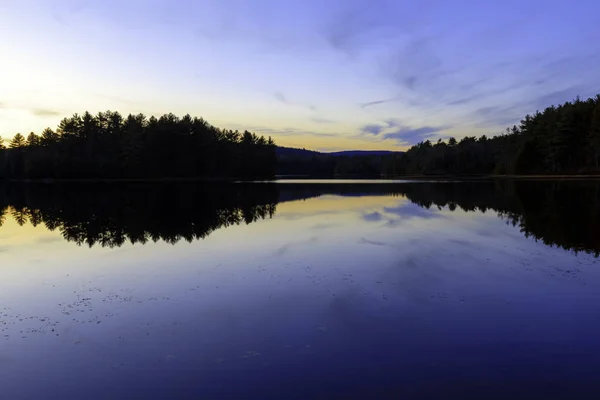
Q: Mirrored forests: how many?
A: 2